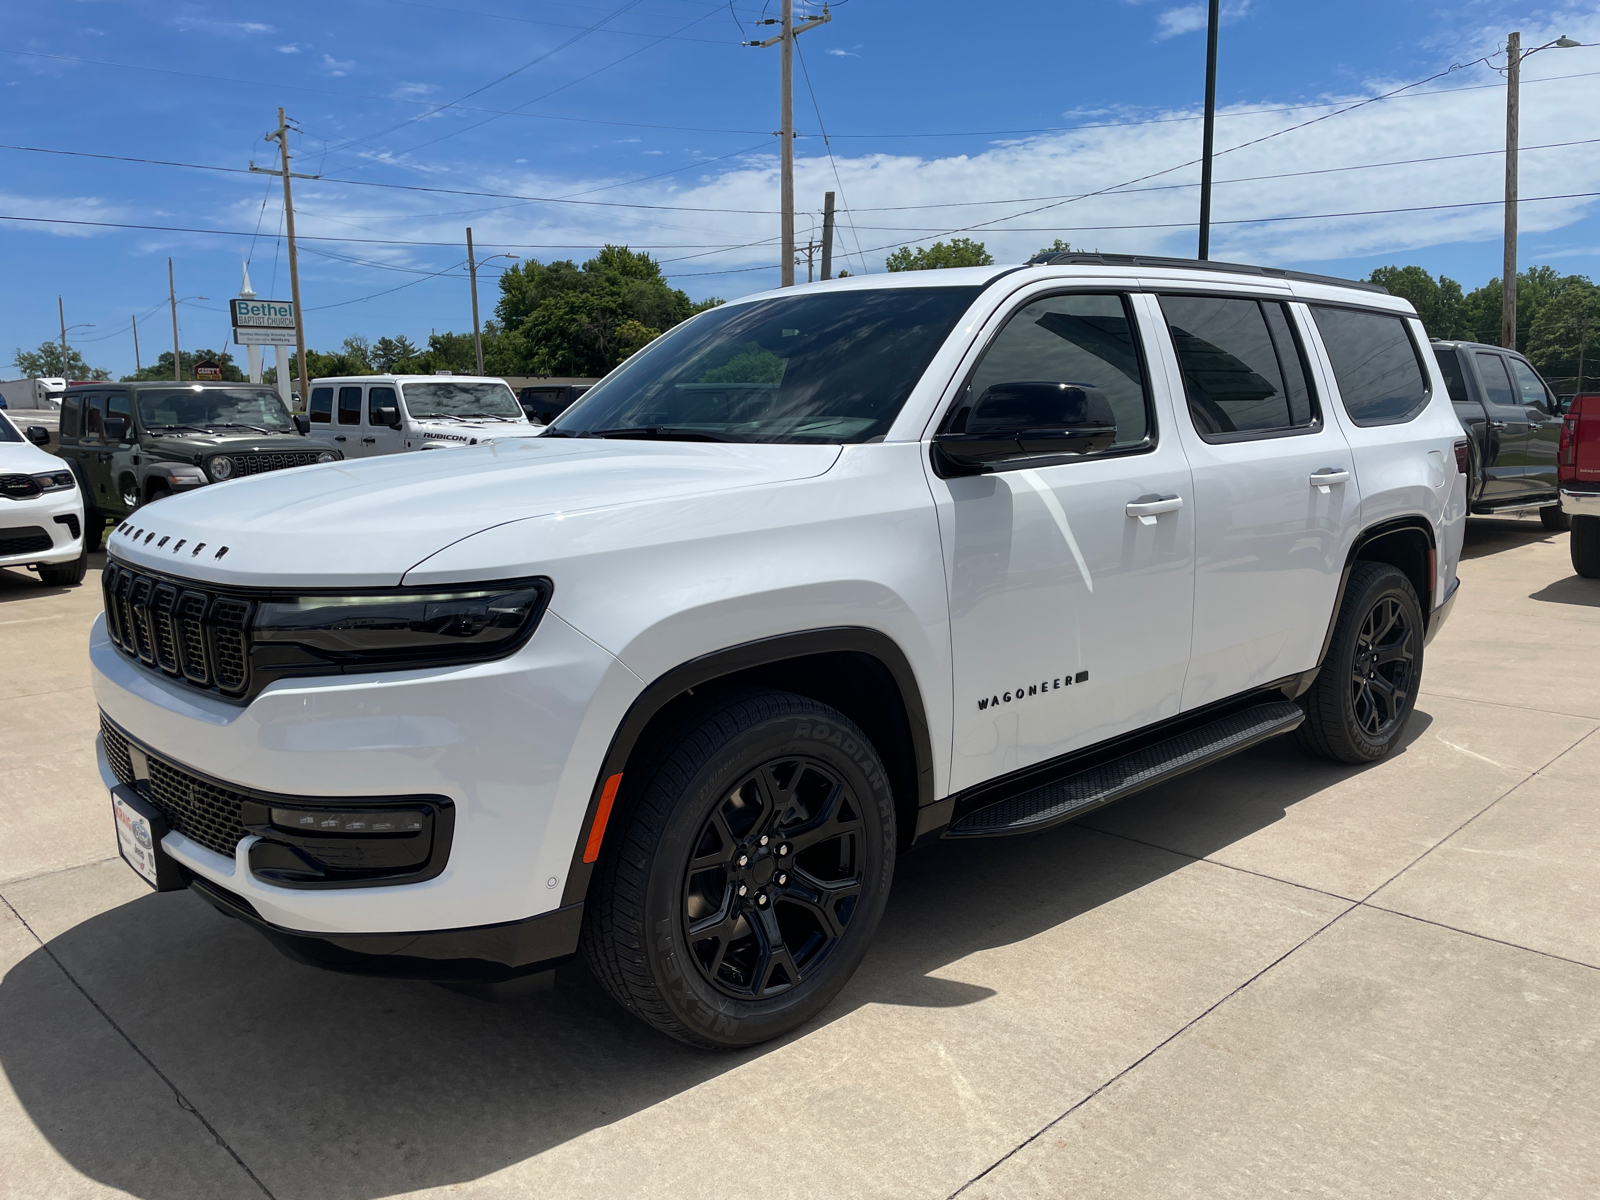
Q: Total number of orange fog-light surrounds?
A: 0